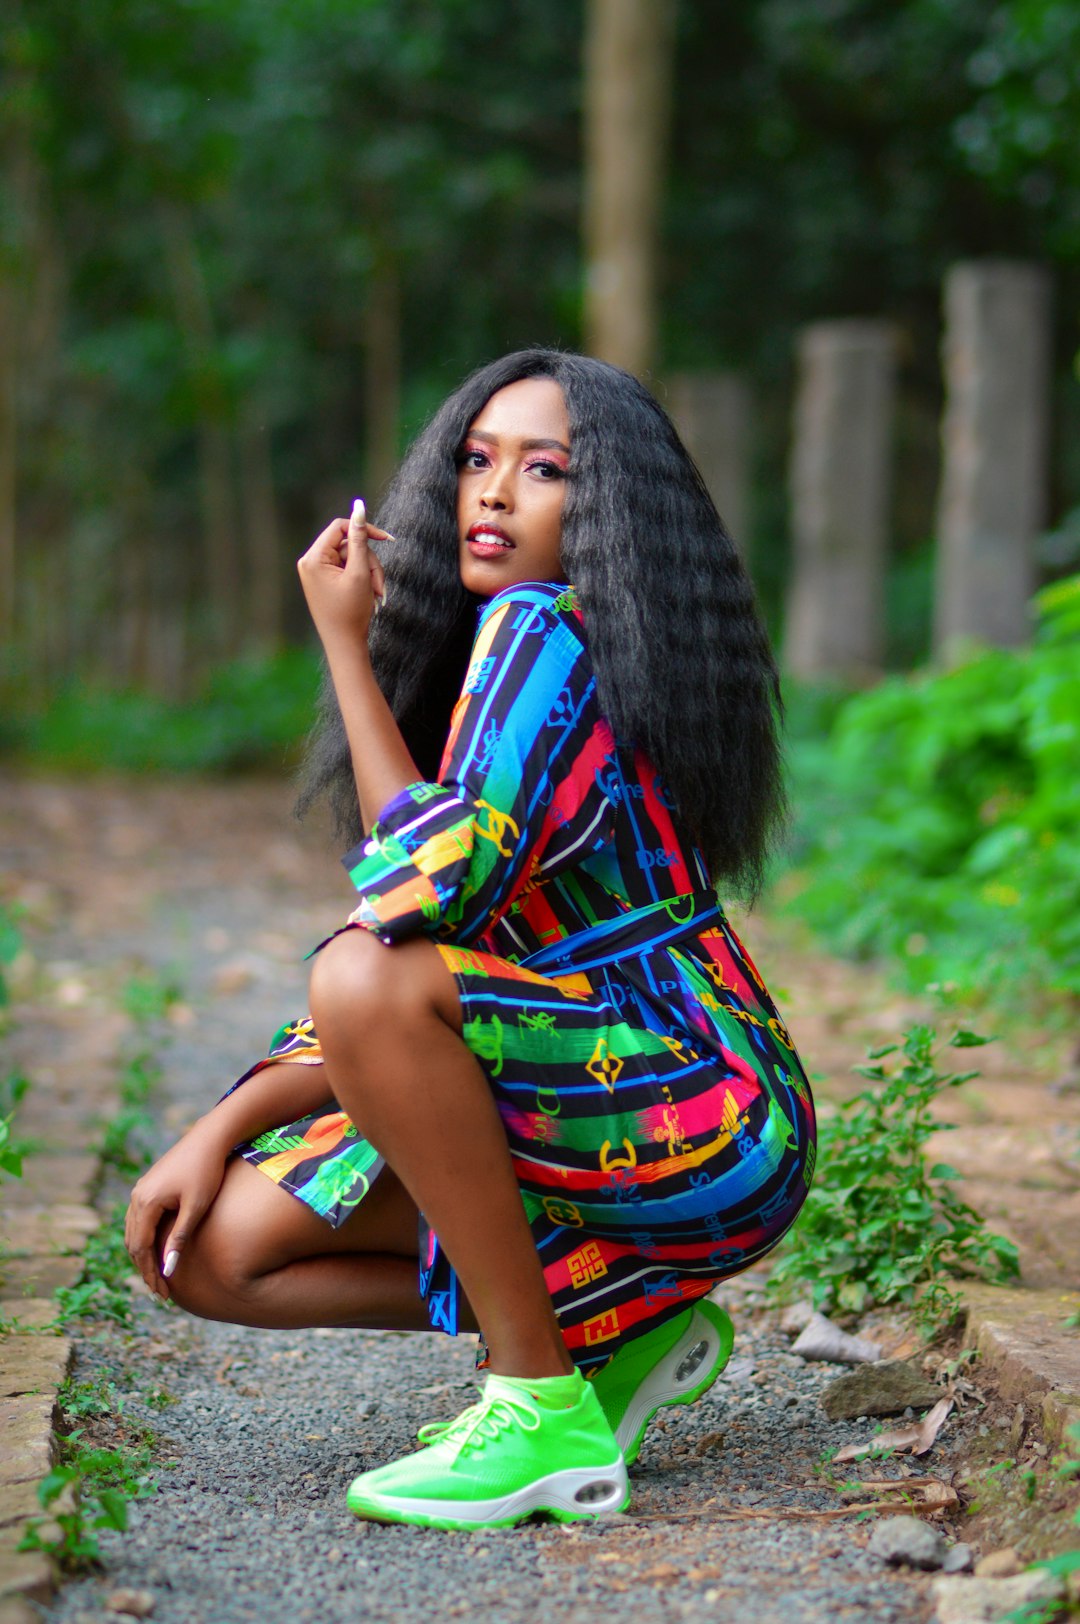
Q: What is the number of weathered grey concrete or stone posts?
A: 3